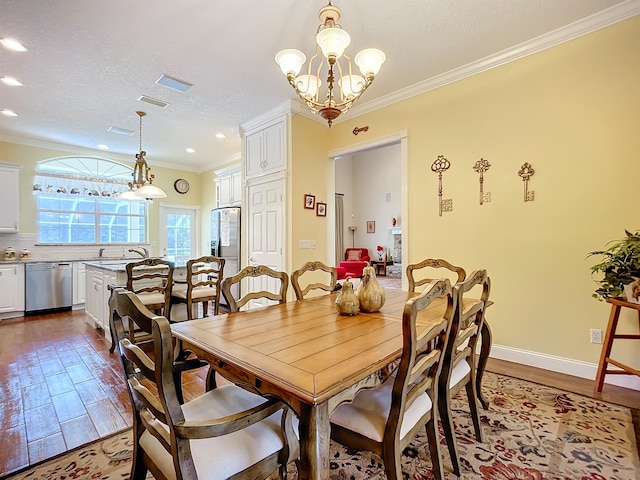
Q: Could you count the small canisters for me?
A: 2